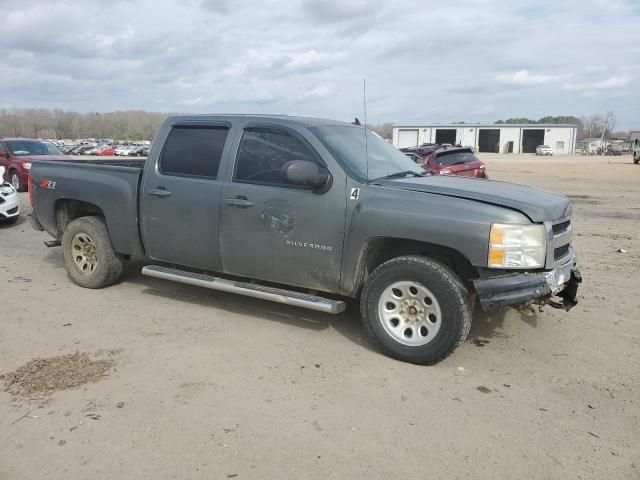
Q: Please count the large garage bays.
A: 4